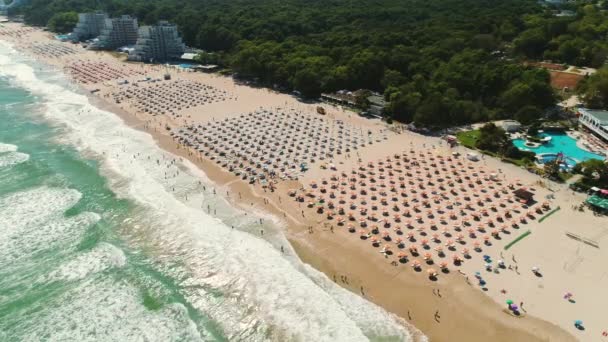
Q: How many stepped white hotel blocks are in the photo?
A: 3